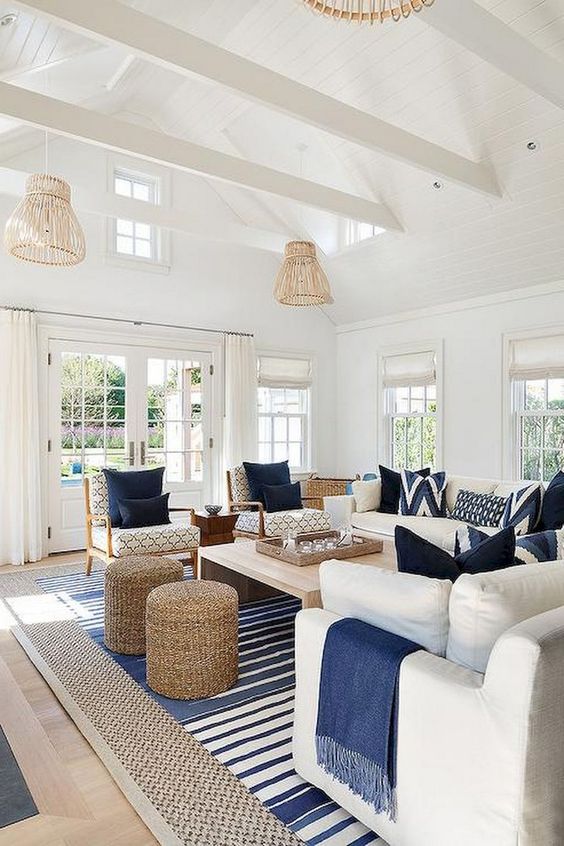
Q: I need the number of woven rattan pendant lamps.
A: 3